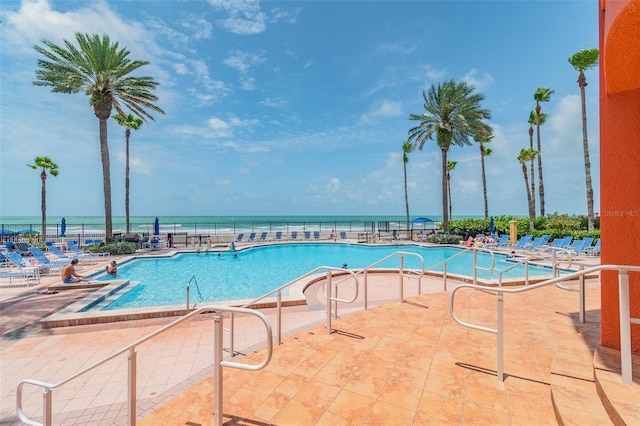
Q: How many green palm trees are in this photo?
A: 11